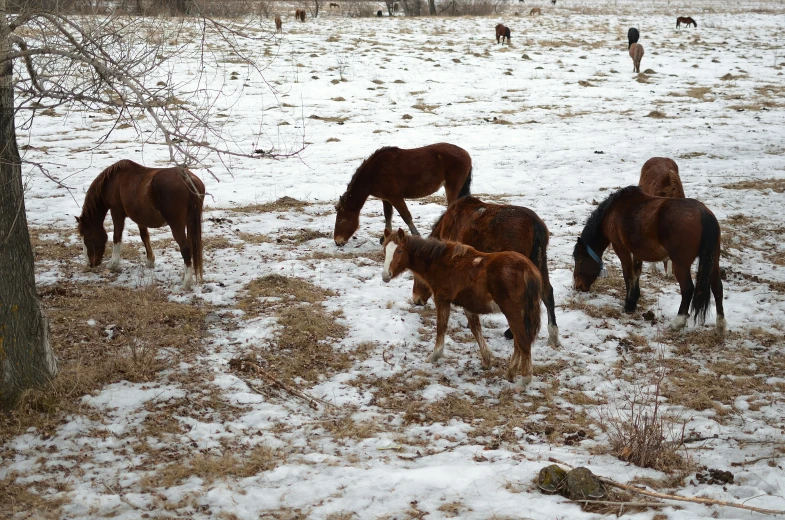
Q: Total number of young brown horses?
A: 1